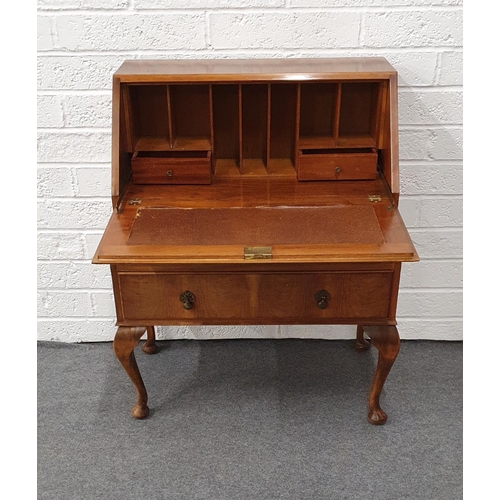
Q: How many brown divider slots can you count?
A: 7